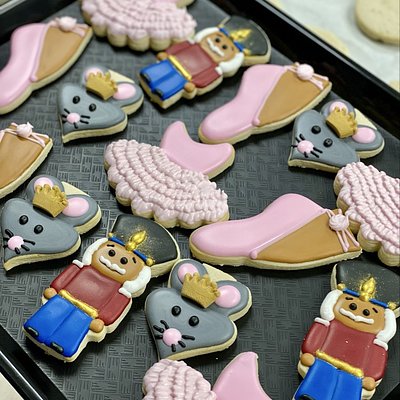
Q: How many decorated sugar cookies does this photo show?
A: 15